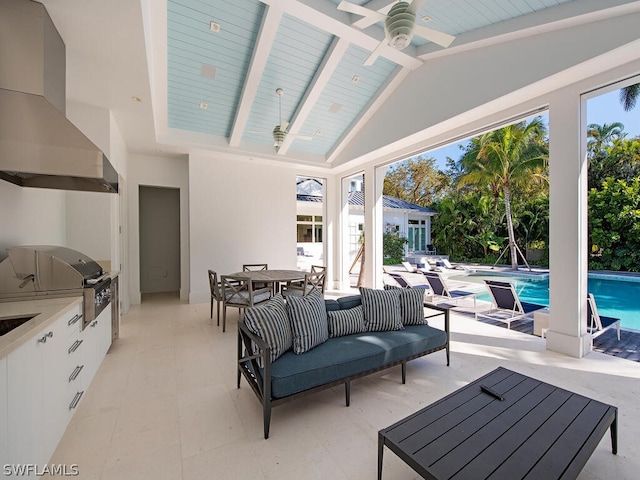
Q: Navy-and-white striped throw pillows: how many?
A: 5